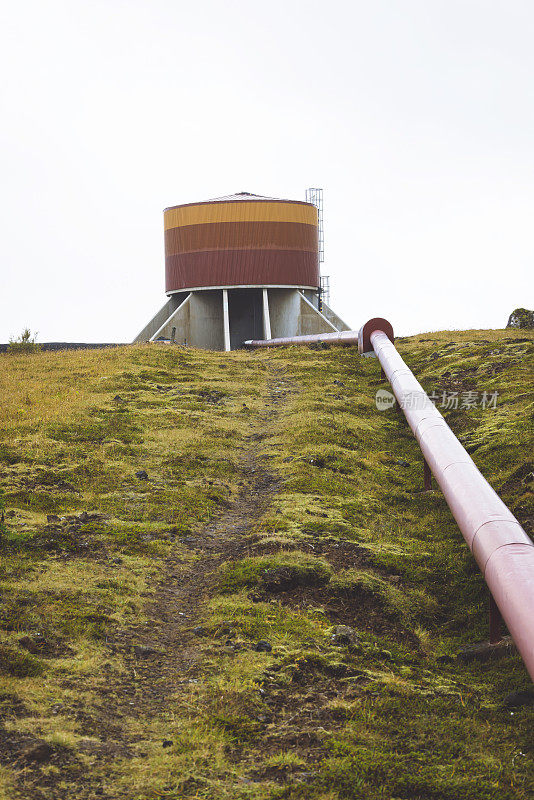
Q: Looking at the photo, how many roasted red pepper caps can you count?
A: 1